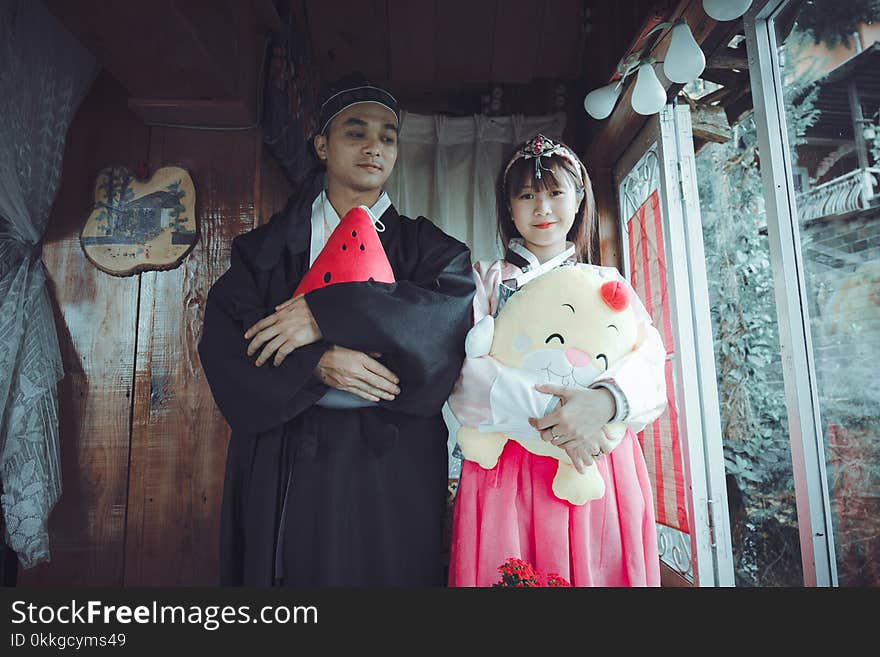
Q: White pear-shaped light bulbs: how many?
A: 4